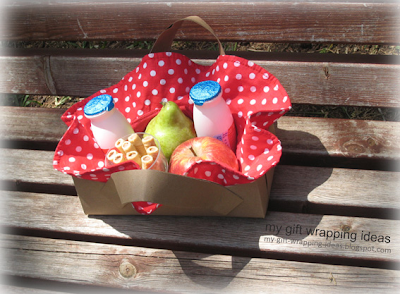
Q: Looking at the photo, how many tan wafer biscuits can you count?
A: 9